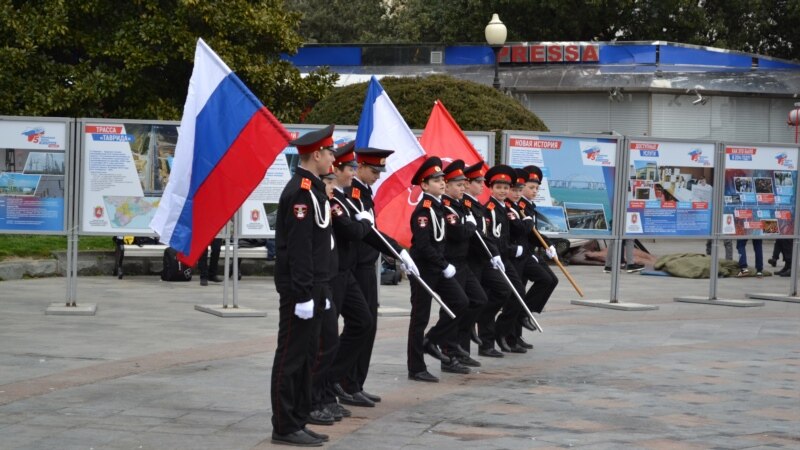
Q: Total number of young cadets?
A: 10